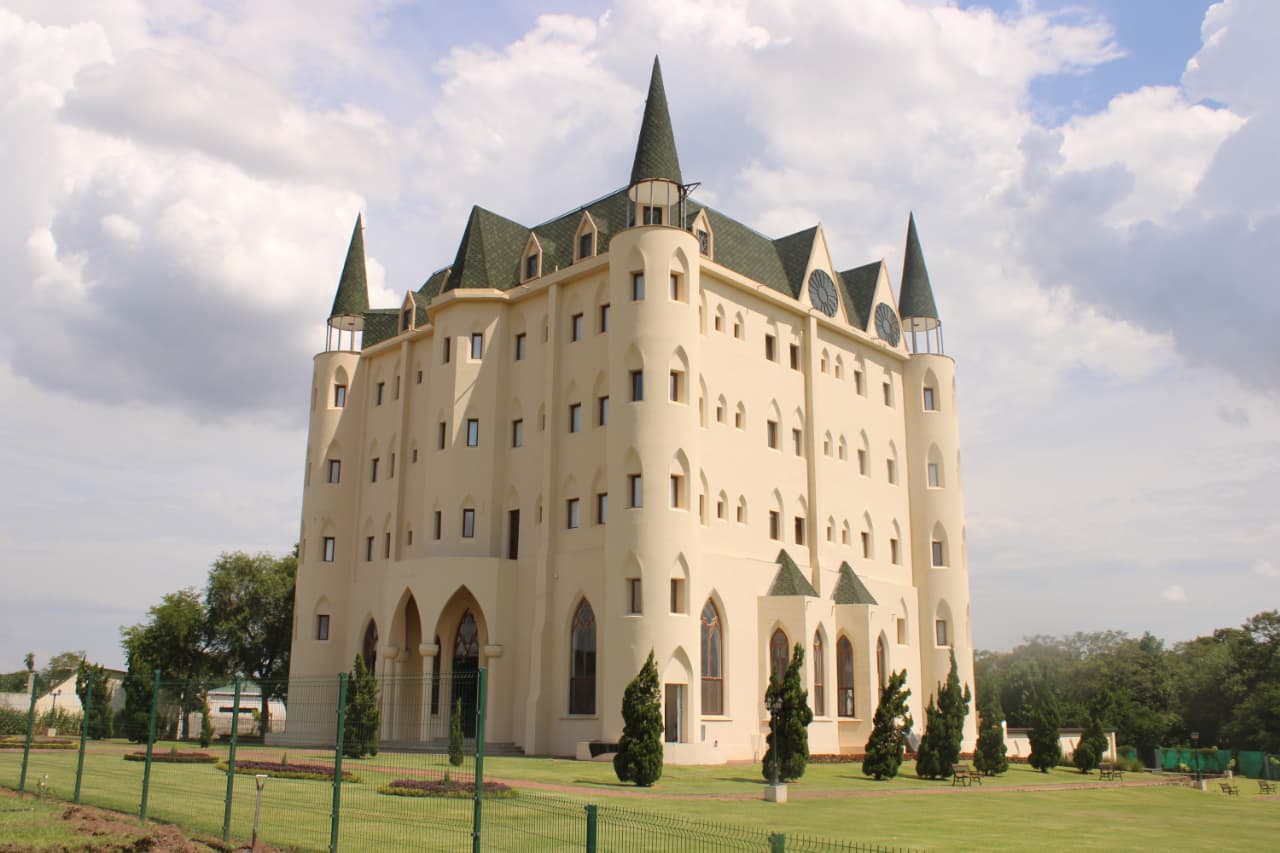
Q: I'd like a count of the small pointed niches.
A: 12